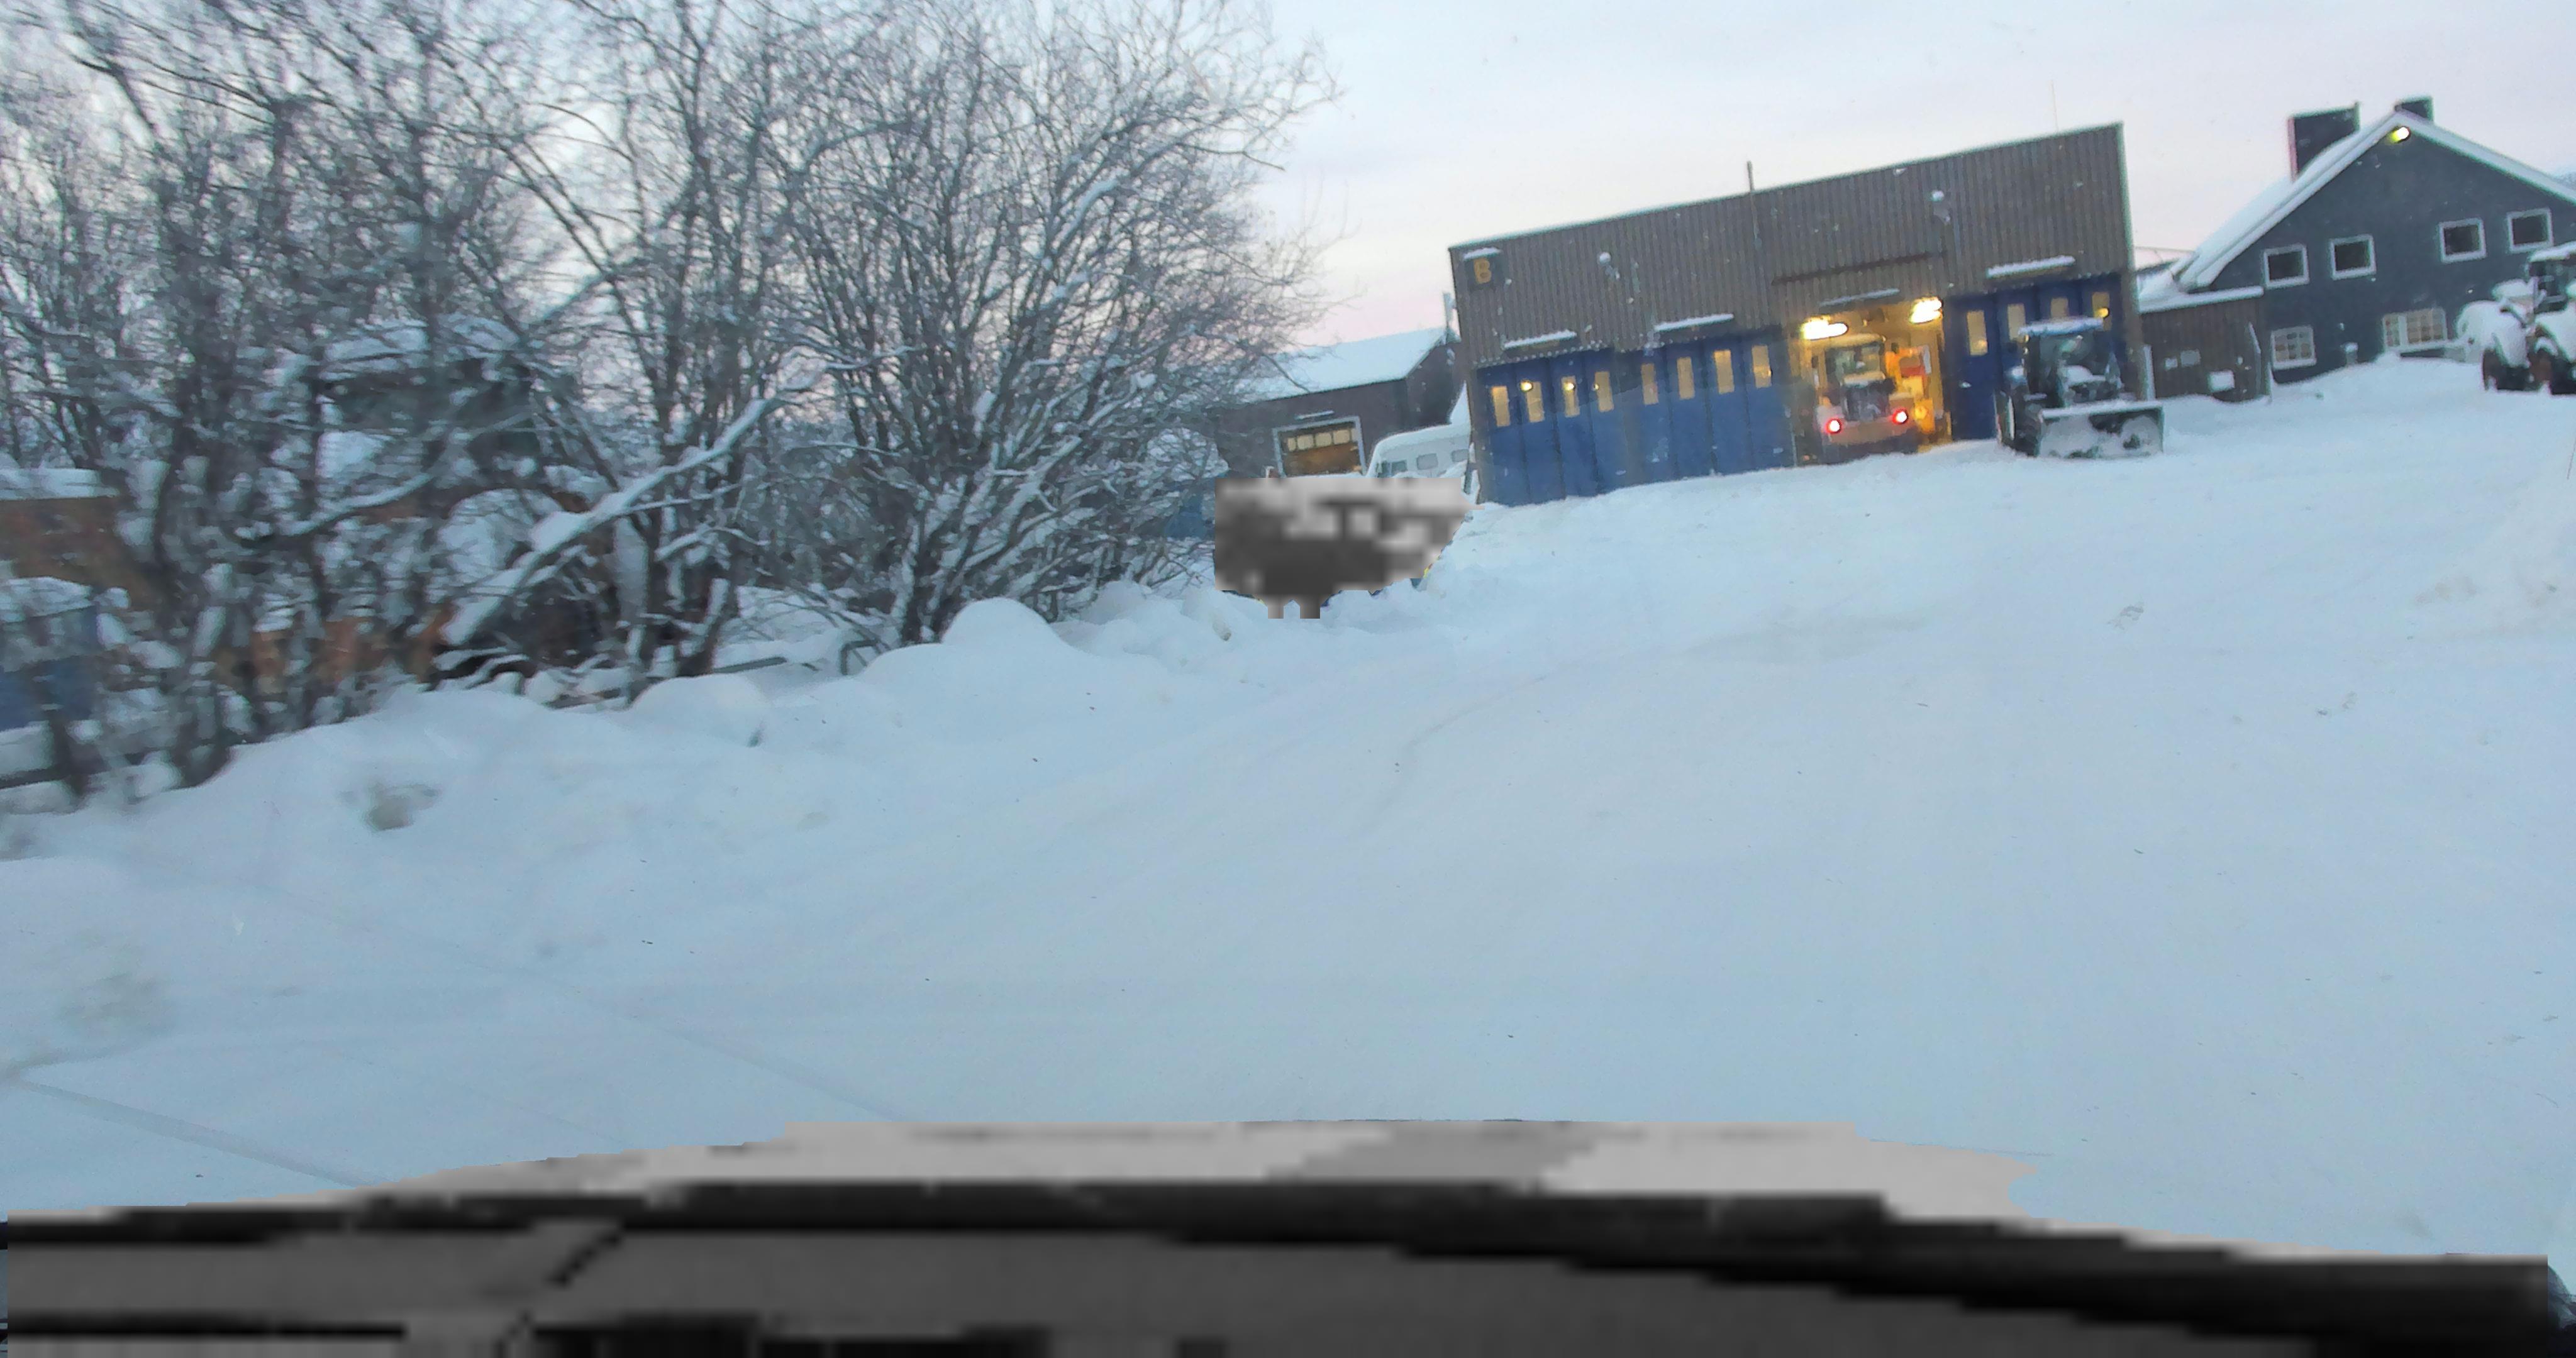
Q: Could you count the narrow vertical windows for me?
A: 12